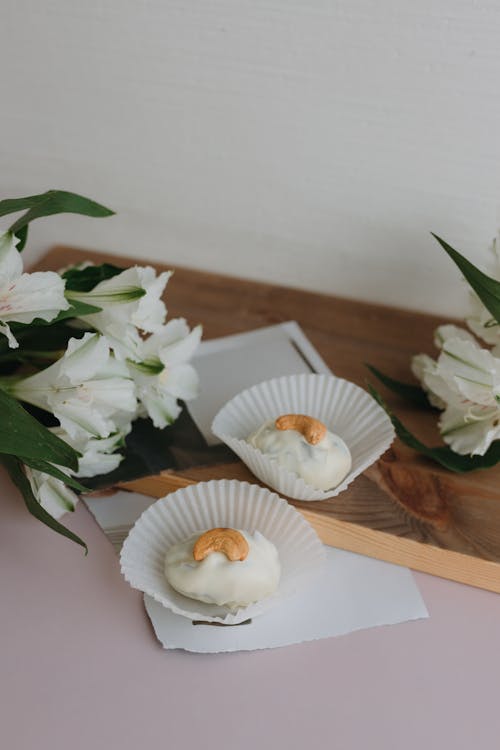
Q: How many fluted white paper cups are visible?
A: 2